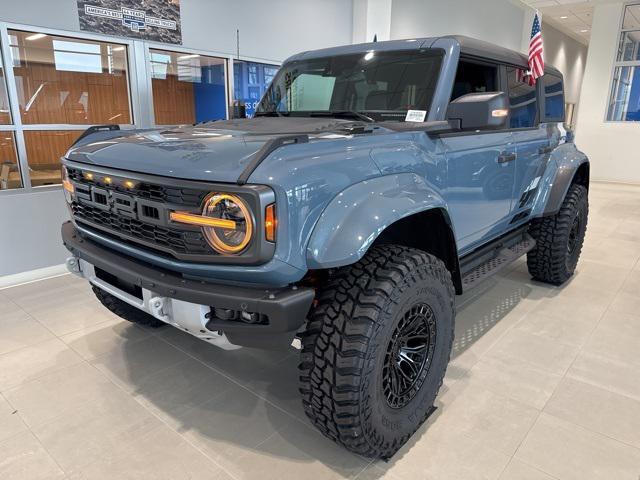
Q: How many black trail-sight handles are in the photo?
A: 2